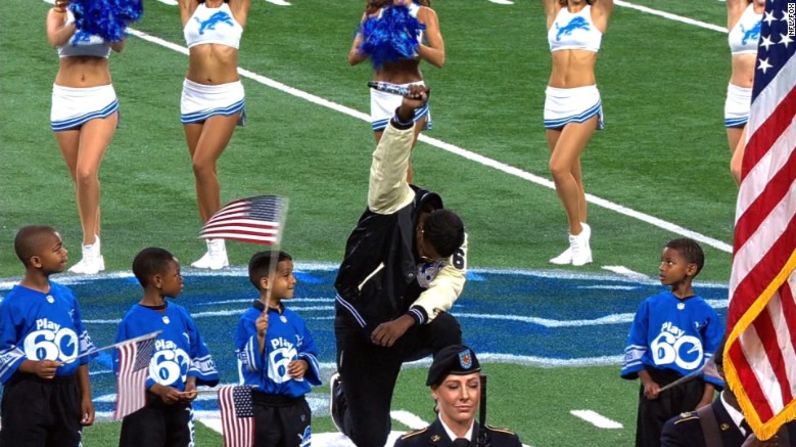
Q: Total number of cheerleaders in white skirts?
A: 5